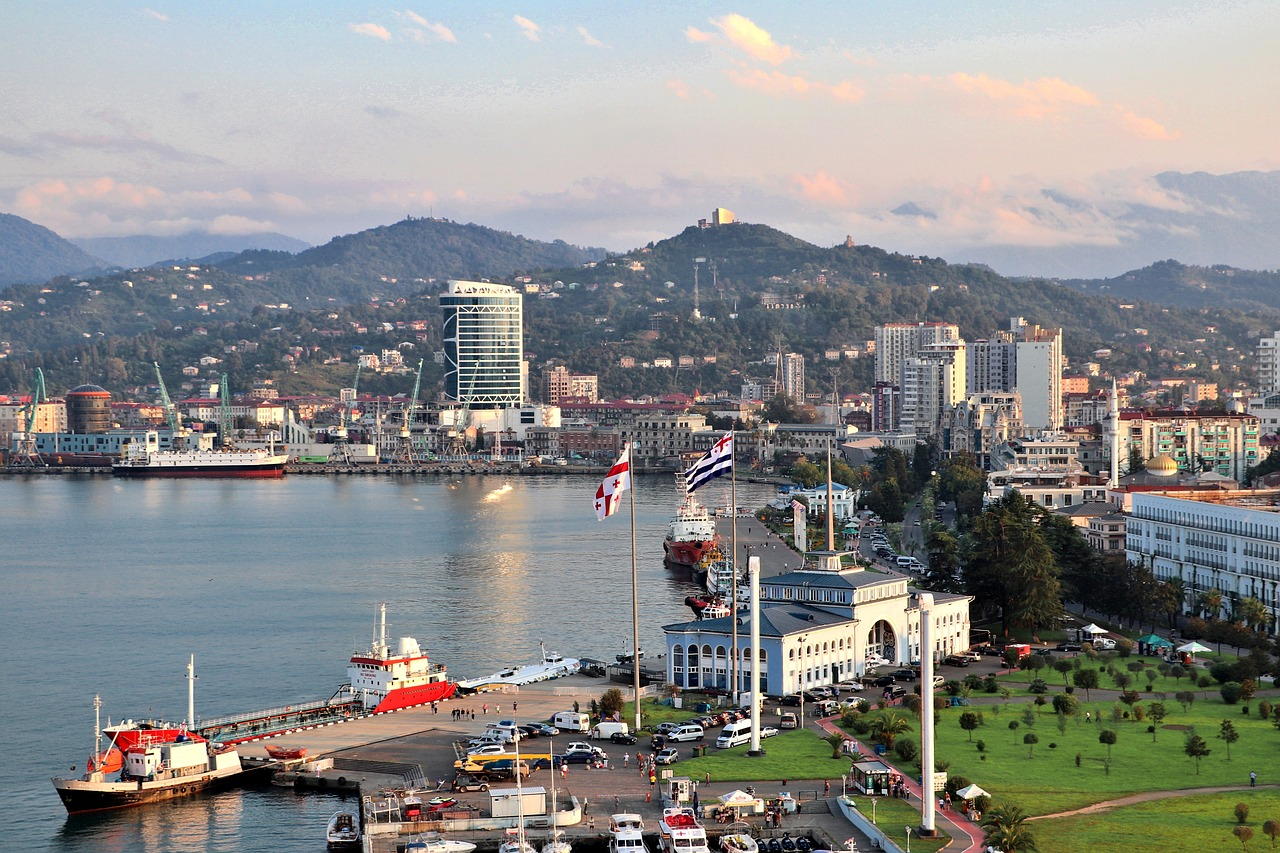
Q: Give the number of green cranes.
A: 6